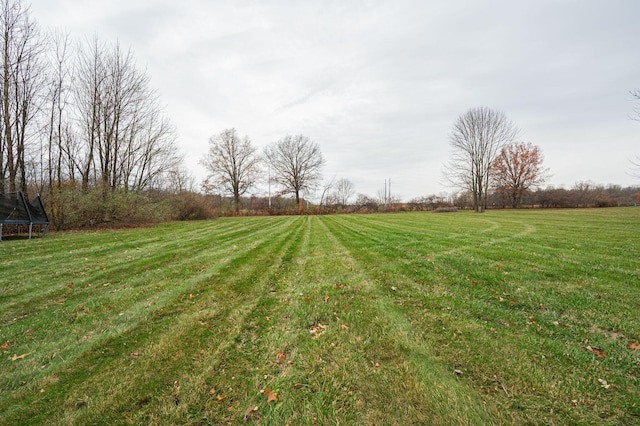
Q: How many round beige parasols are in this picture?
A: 0